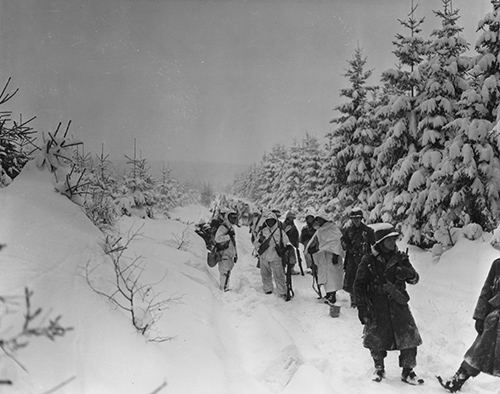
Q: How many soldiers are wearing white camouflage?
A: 3